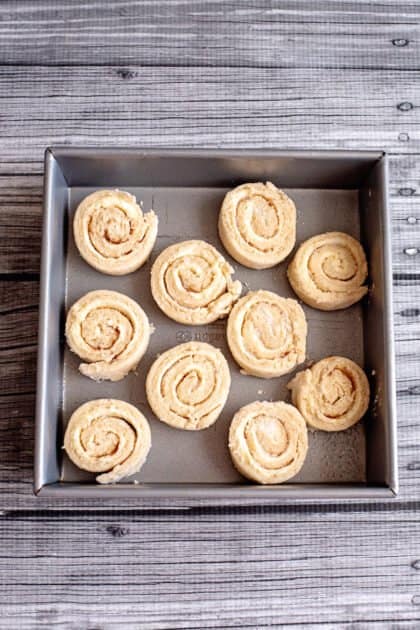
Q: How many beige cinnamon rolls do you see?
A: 10